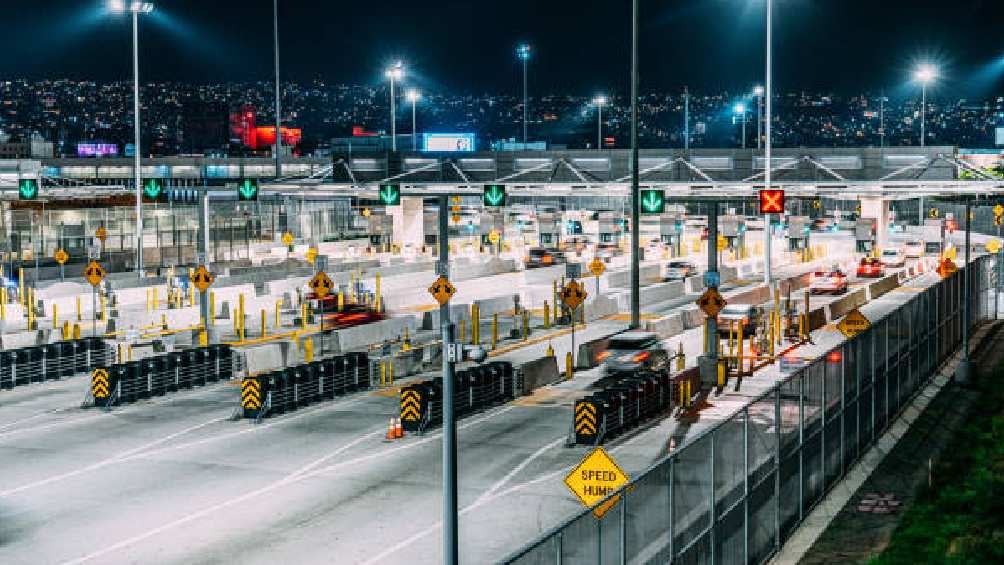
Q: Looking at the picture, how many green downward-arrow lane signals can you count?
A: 6